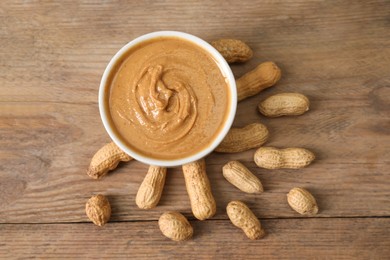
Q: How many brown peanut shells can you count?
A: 13